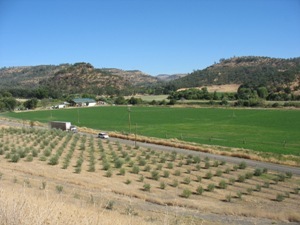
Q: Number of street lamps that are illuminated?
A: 0